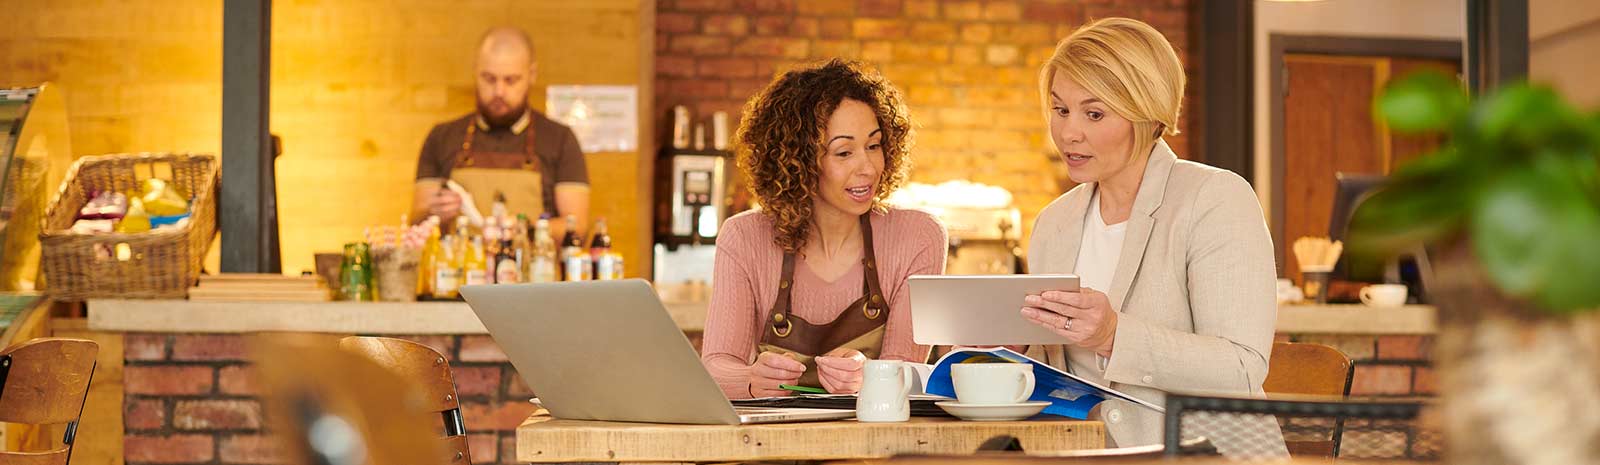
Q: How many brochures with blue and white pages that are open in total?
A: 1